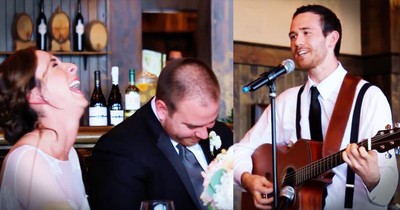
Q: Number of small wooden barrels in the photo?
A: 3